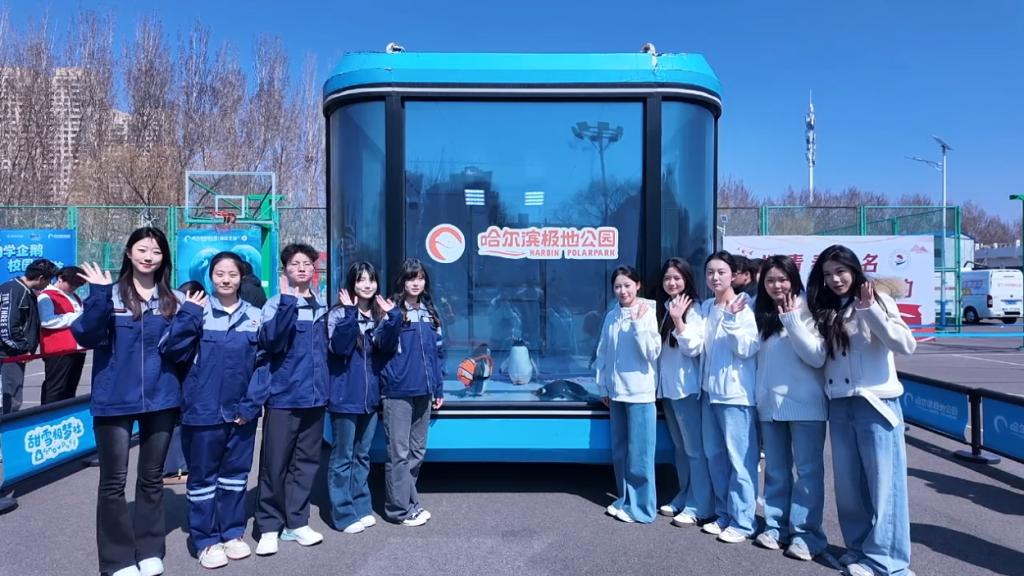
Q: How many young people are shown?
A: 10